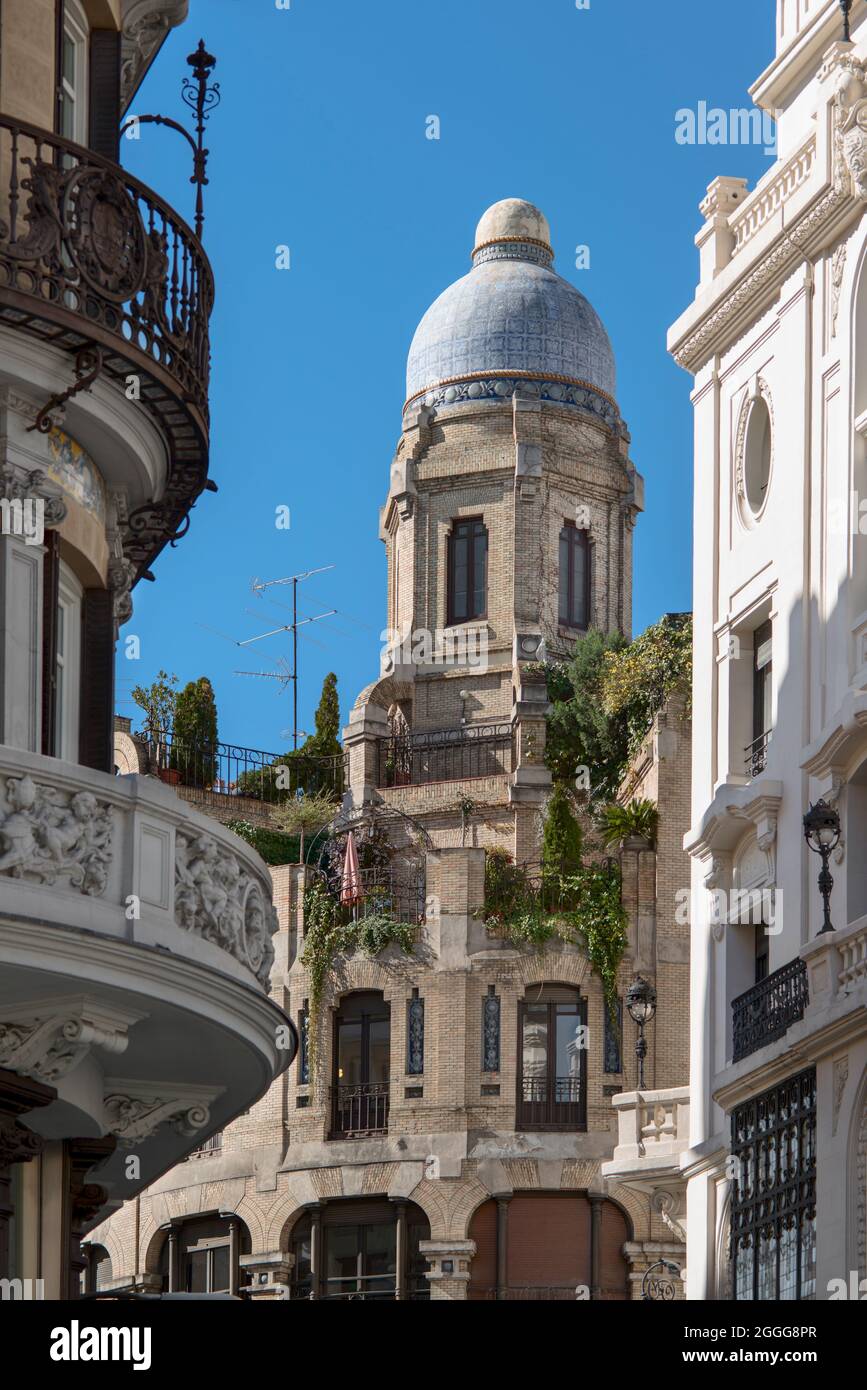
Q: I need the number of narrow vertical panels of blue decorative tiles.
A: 4